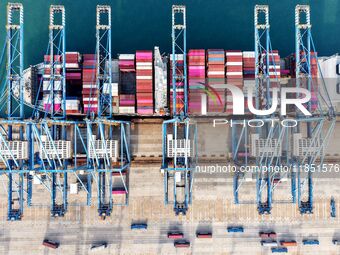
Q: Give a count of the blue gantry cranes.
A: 6